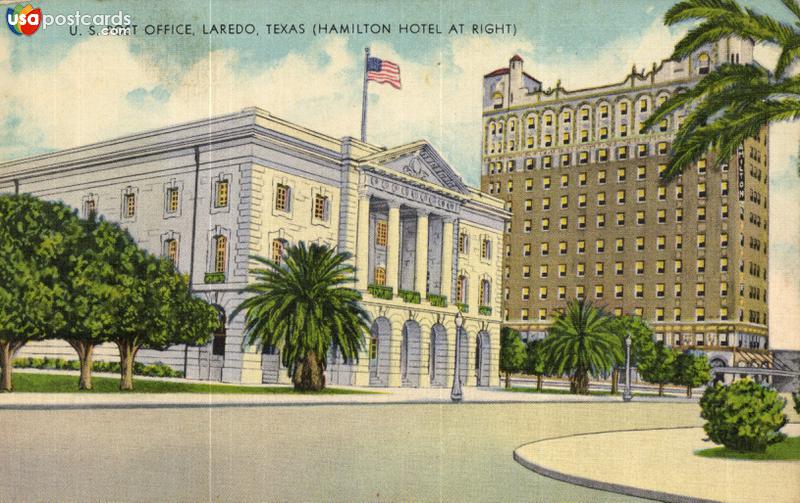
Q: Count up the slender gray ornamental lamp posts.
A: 2